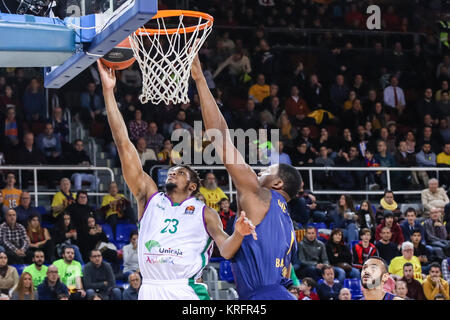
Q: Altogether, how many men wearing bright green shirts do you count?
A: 2